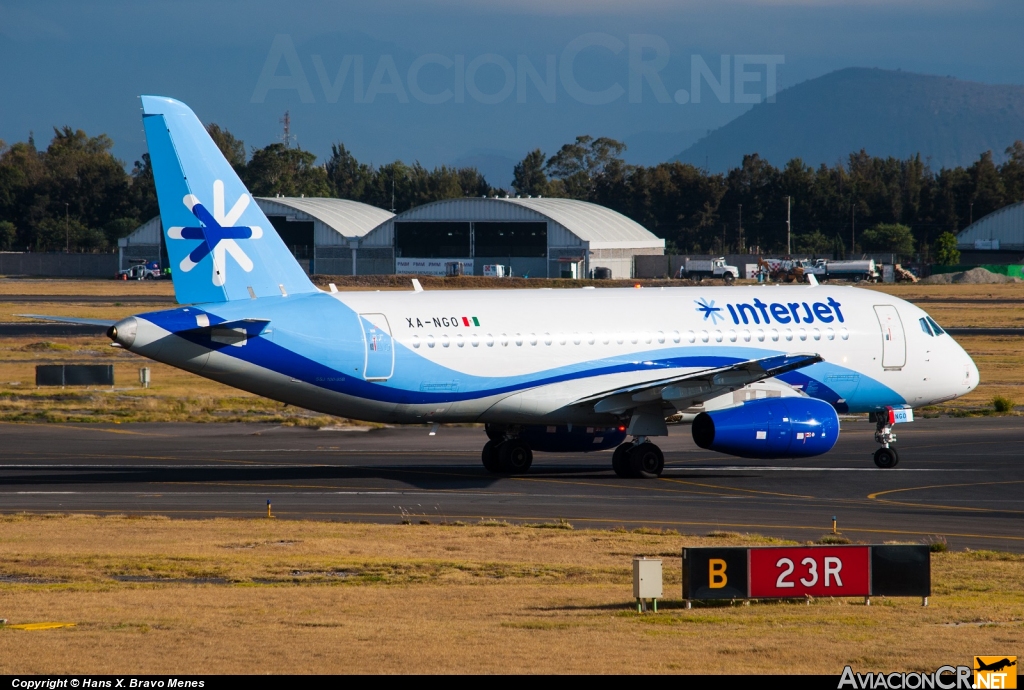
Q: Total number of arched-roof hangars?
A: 3